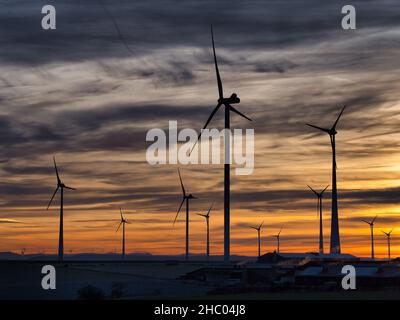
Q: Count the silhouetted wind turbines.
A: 11